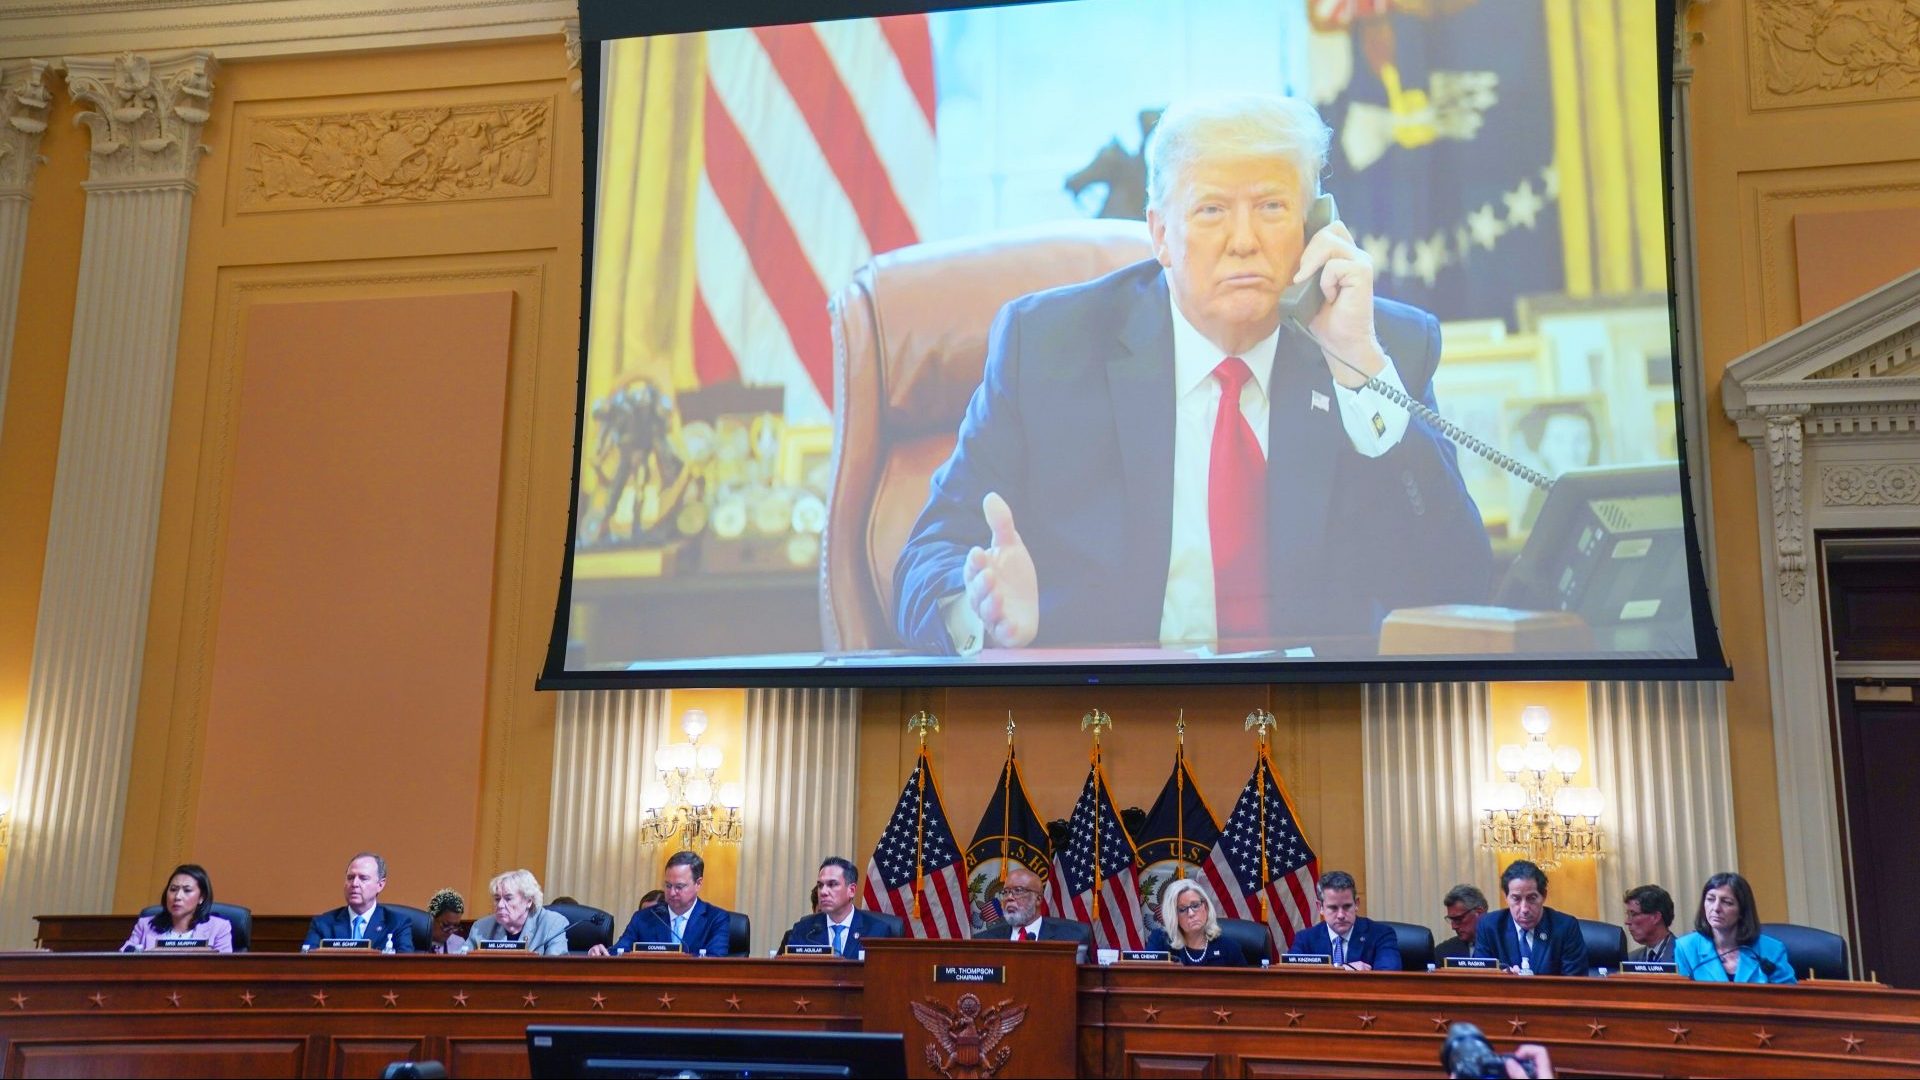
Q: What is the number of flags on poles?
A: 5